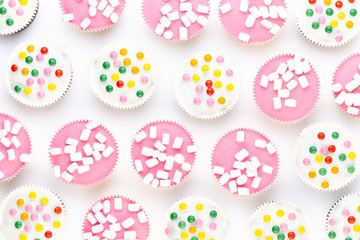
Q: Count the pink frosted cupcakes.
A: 10